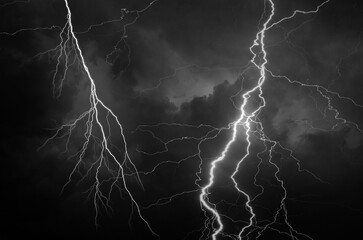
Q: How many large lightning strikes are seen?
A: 2